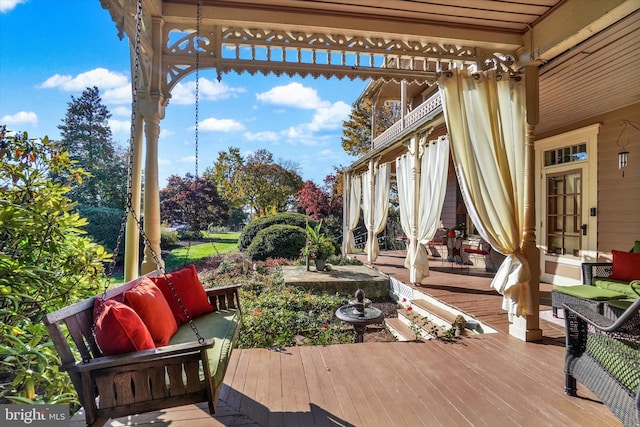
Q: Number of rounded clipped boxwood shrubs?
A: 2